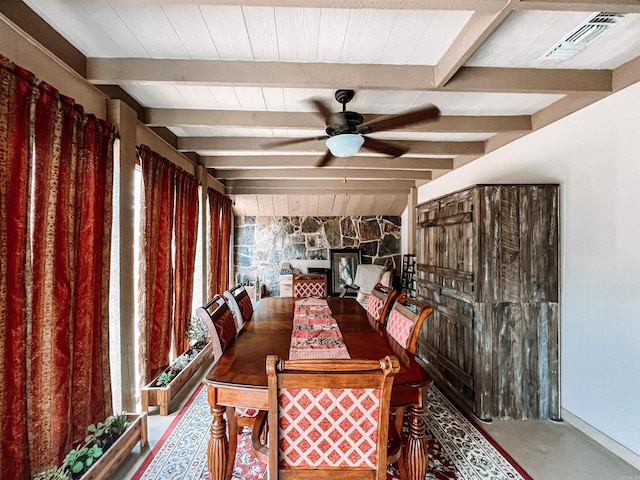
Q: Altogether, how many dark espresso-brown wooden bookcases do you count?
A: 0